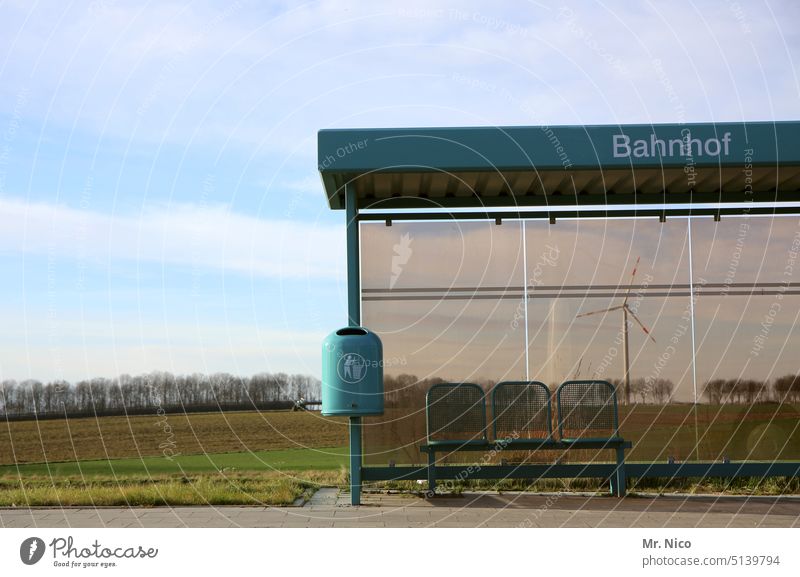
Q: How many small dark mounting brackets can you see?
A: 5